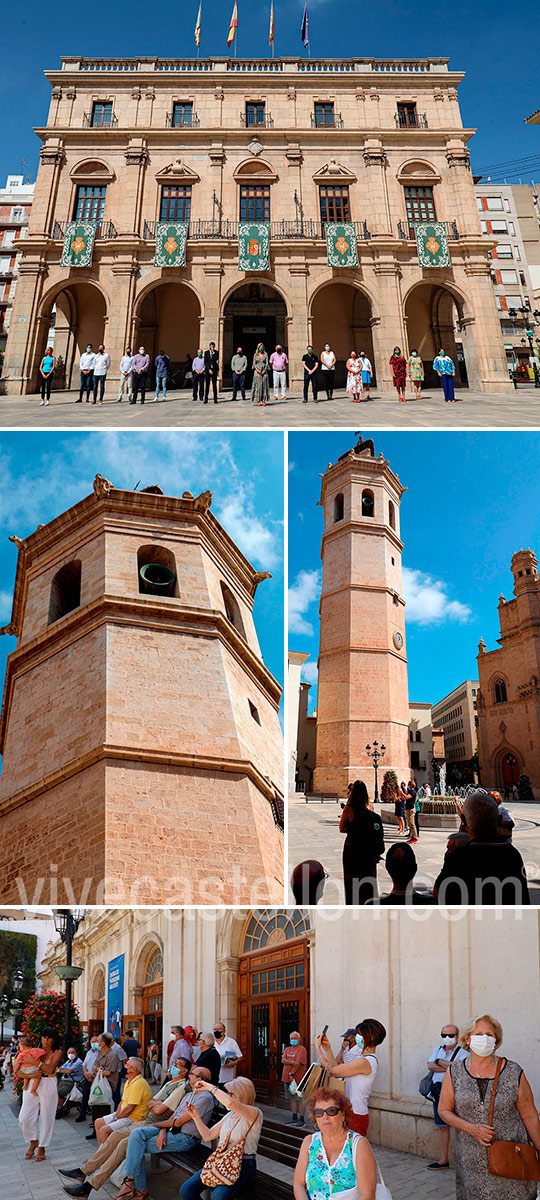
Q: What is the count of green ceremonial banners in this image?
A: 5